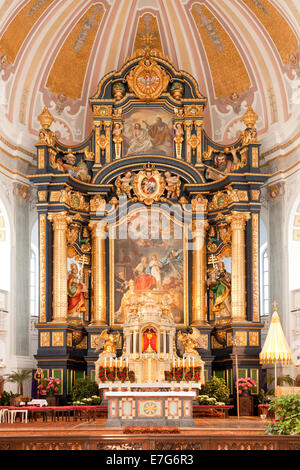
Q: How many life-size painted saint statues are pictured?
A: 2